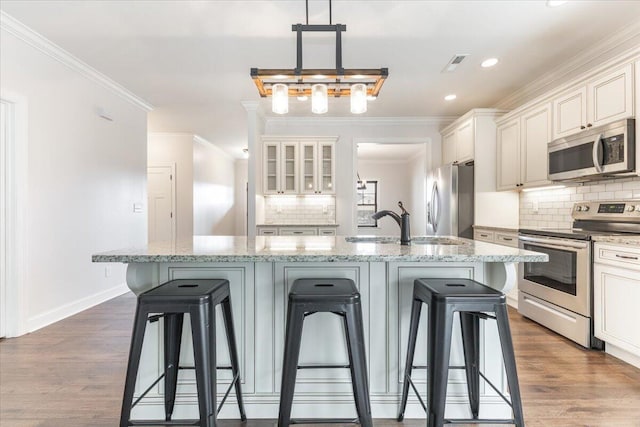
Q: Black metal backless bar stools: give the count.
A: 3